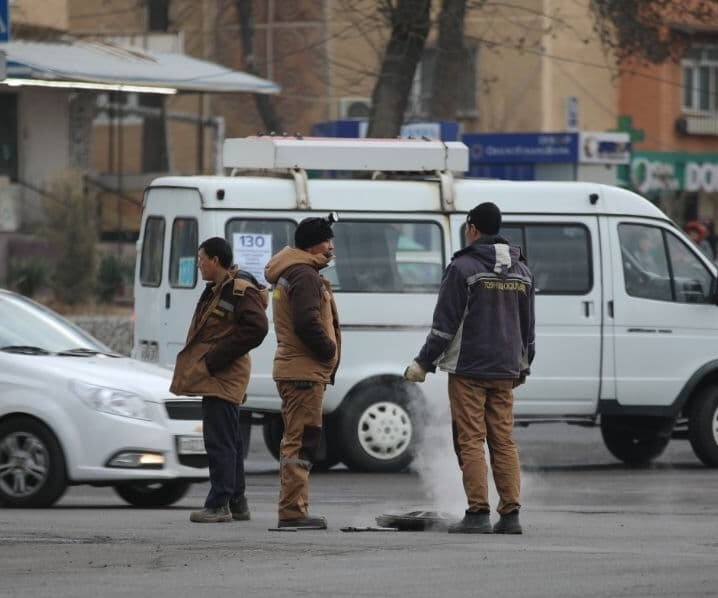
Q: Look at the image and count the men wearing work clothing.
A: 3